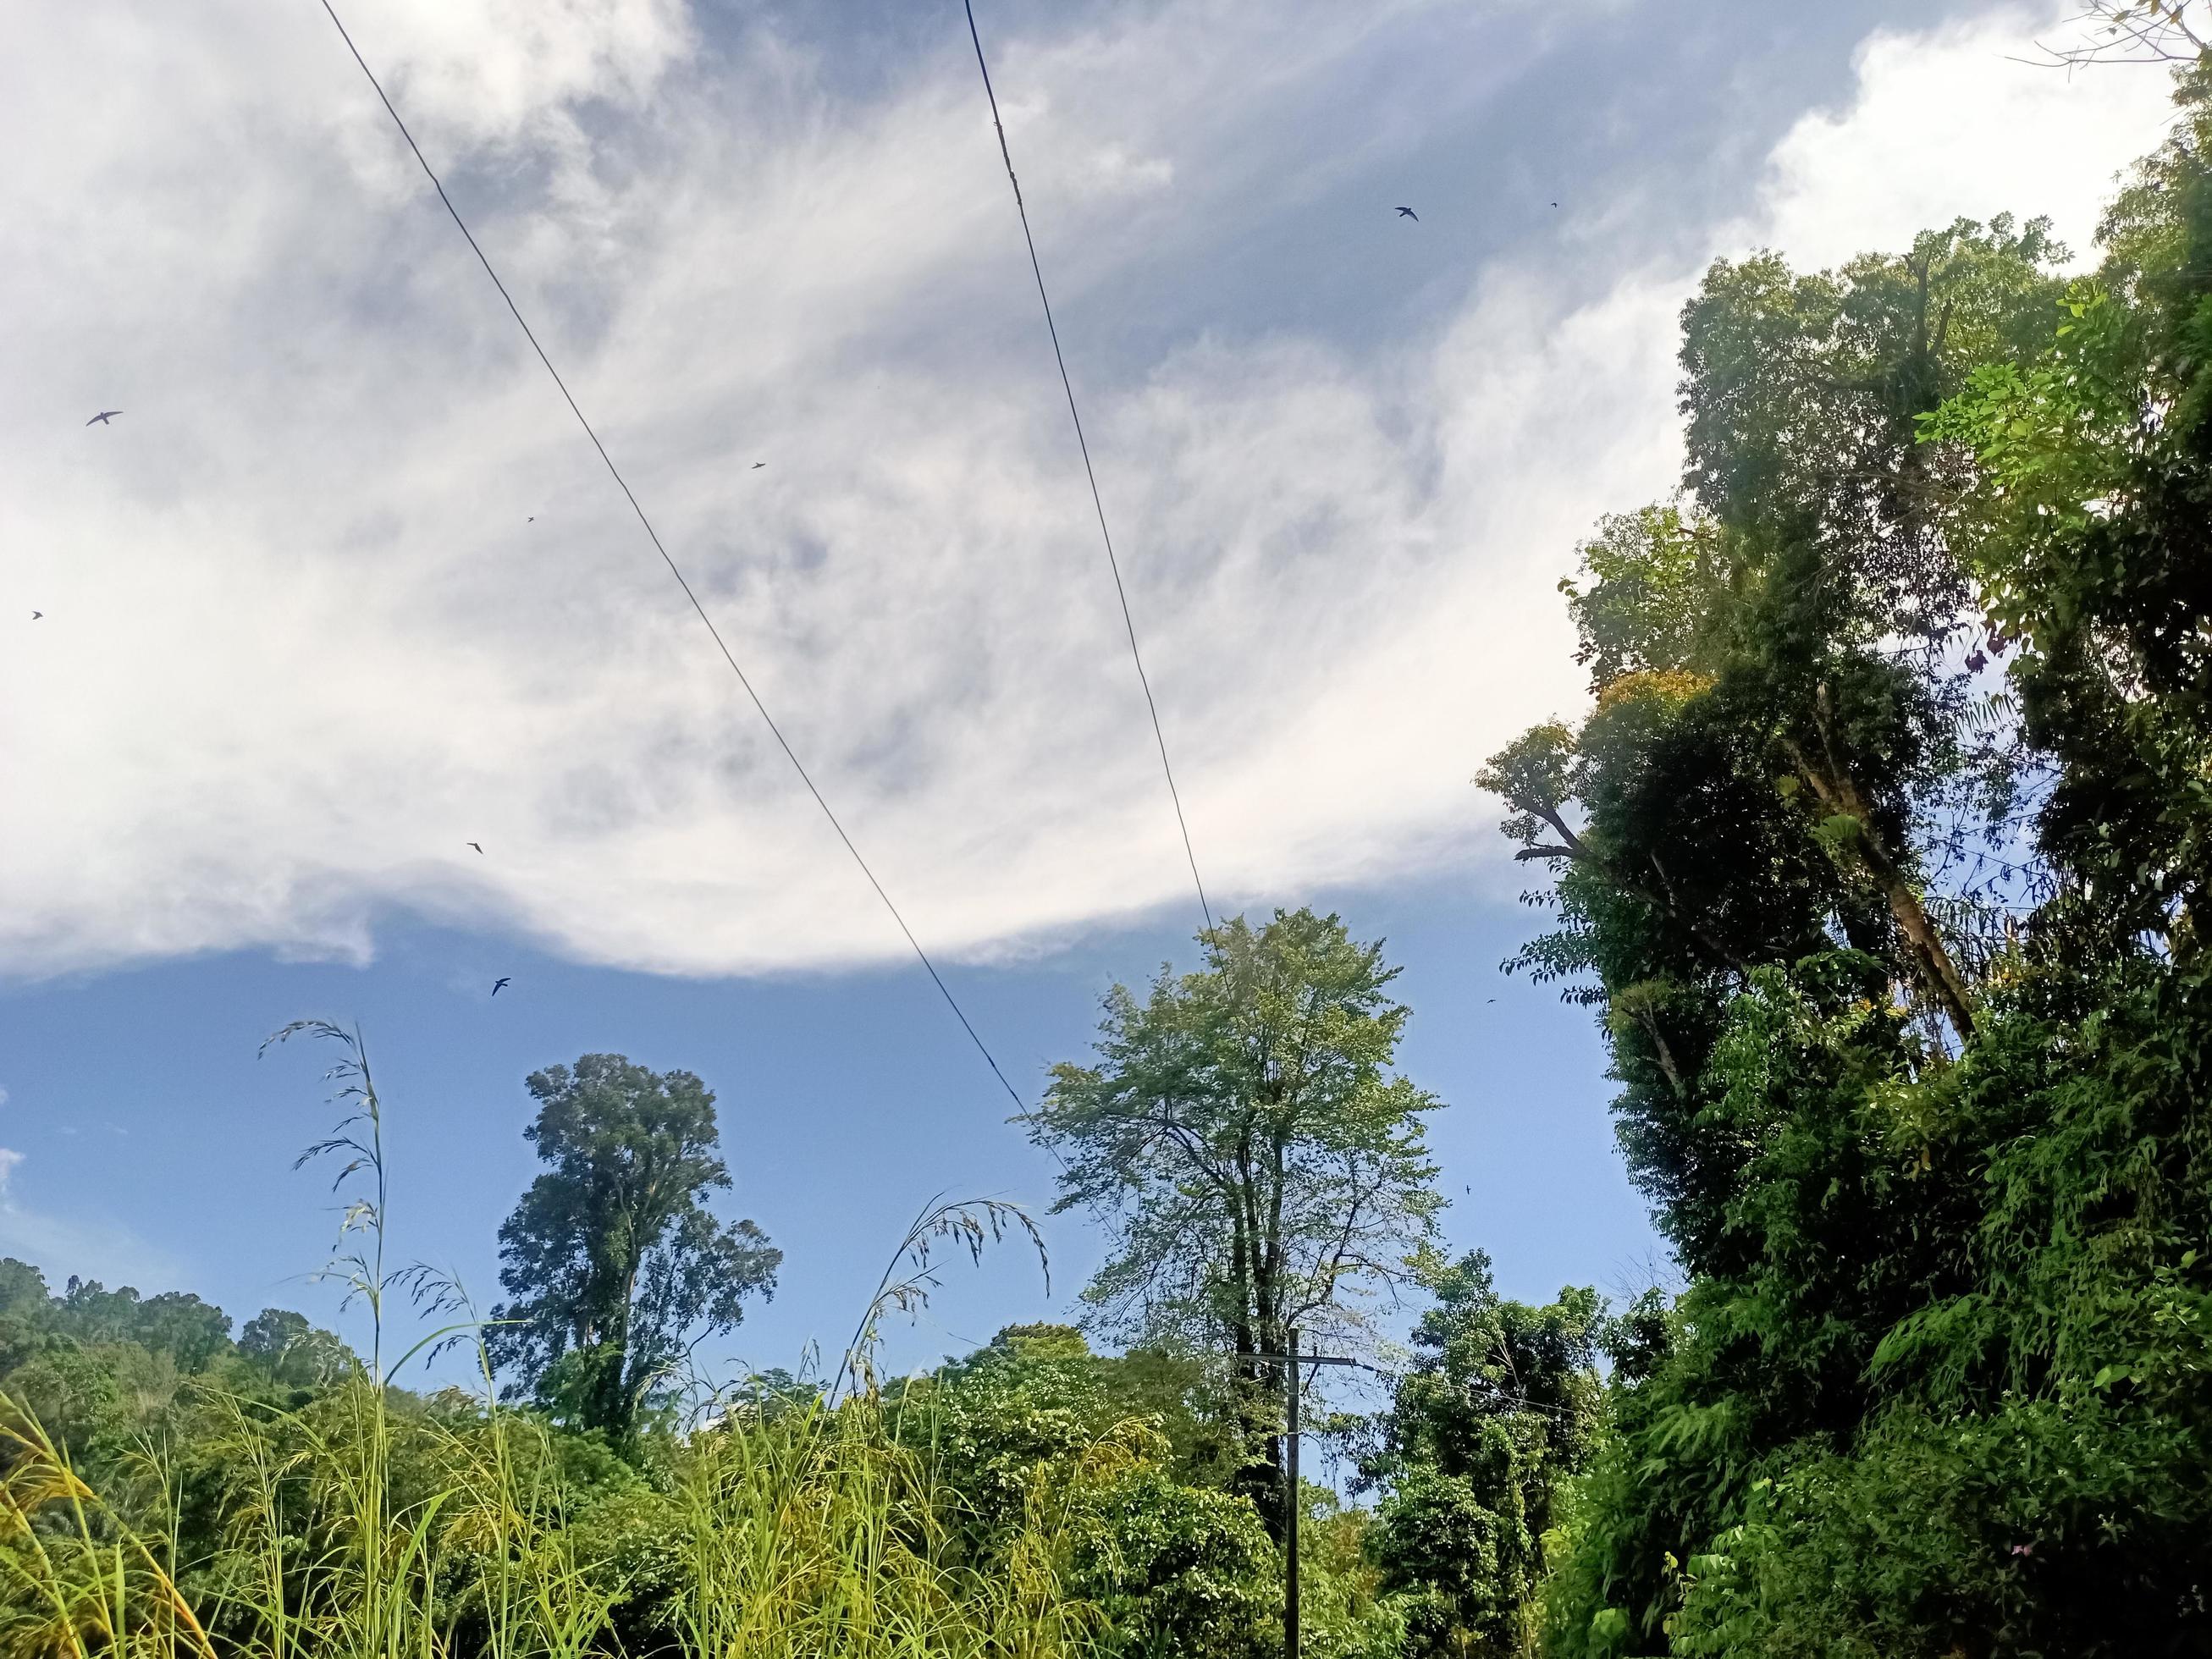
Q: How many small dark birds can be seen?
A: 10